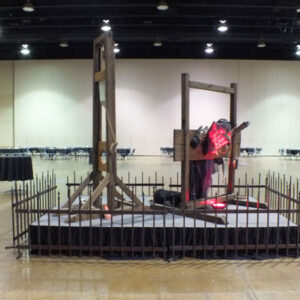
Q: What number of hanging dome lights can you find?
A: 12